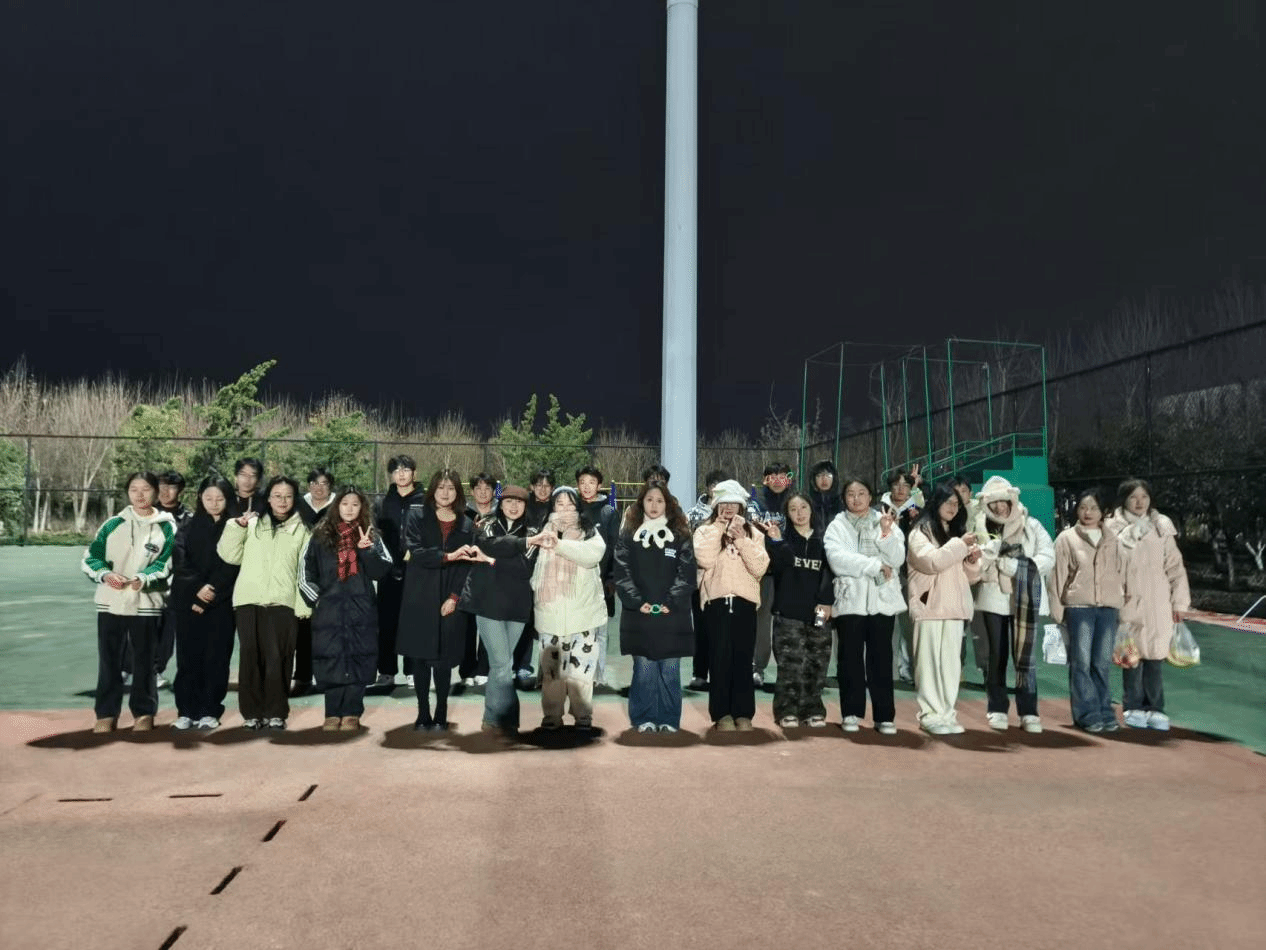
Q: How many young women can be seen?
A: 15